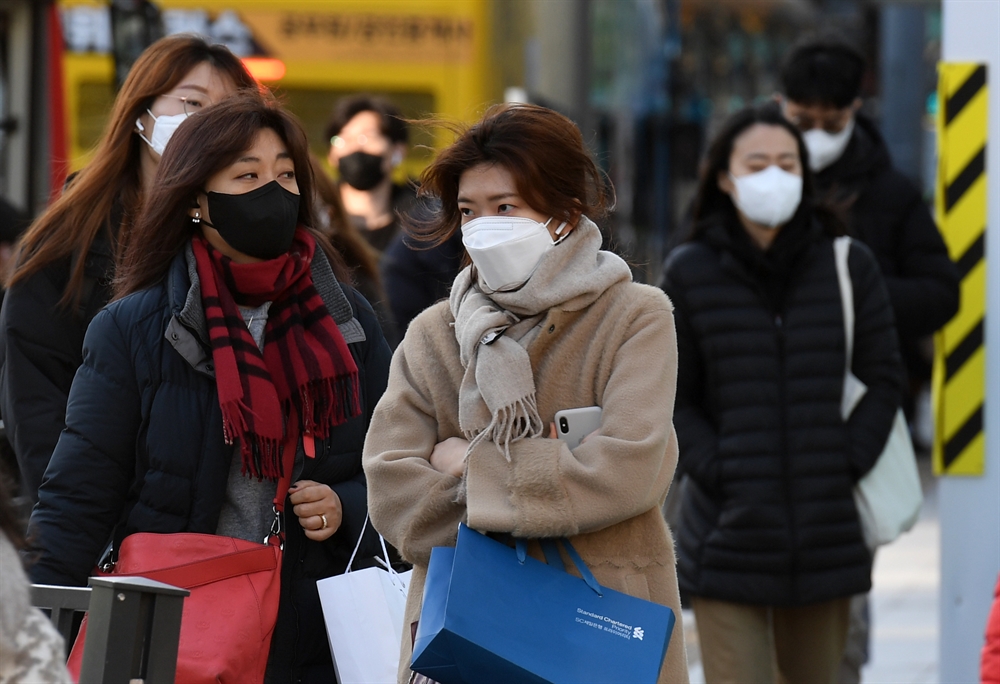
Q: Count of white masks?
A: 4